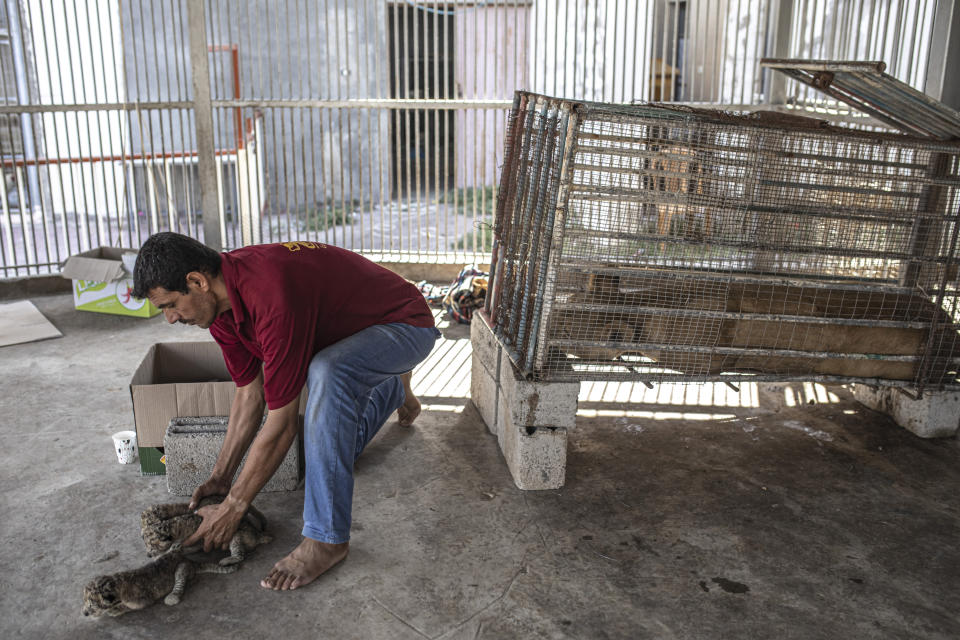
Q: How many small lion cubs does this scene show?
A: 3